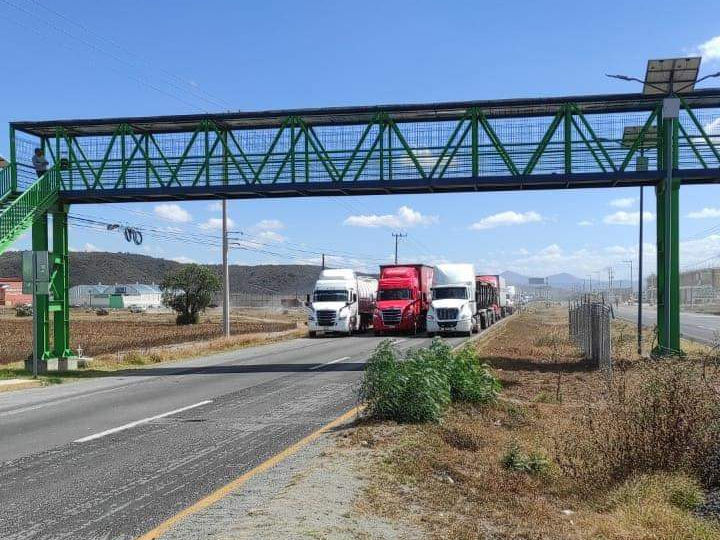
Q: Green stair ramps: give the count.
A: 1